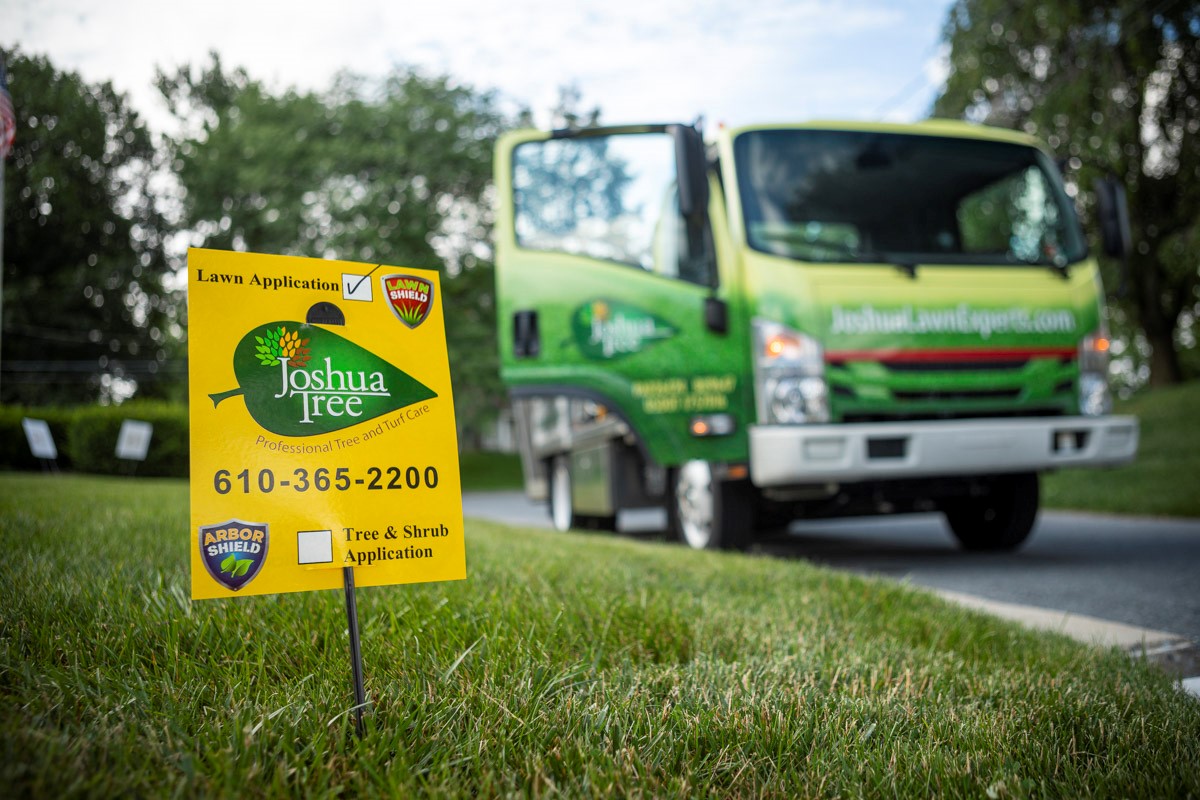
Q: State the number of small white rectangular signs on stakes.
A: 2